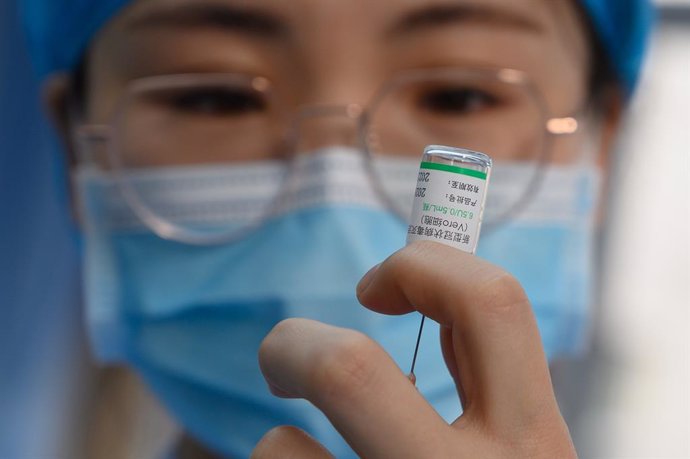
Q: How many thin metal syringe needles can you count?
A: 1